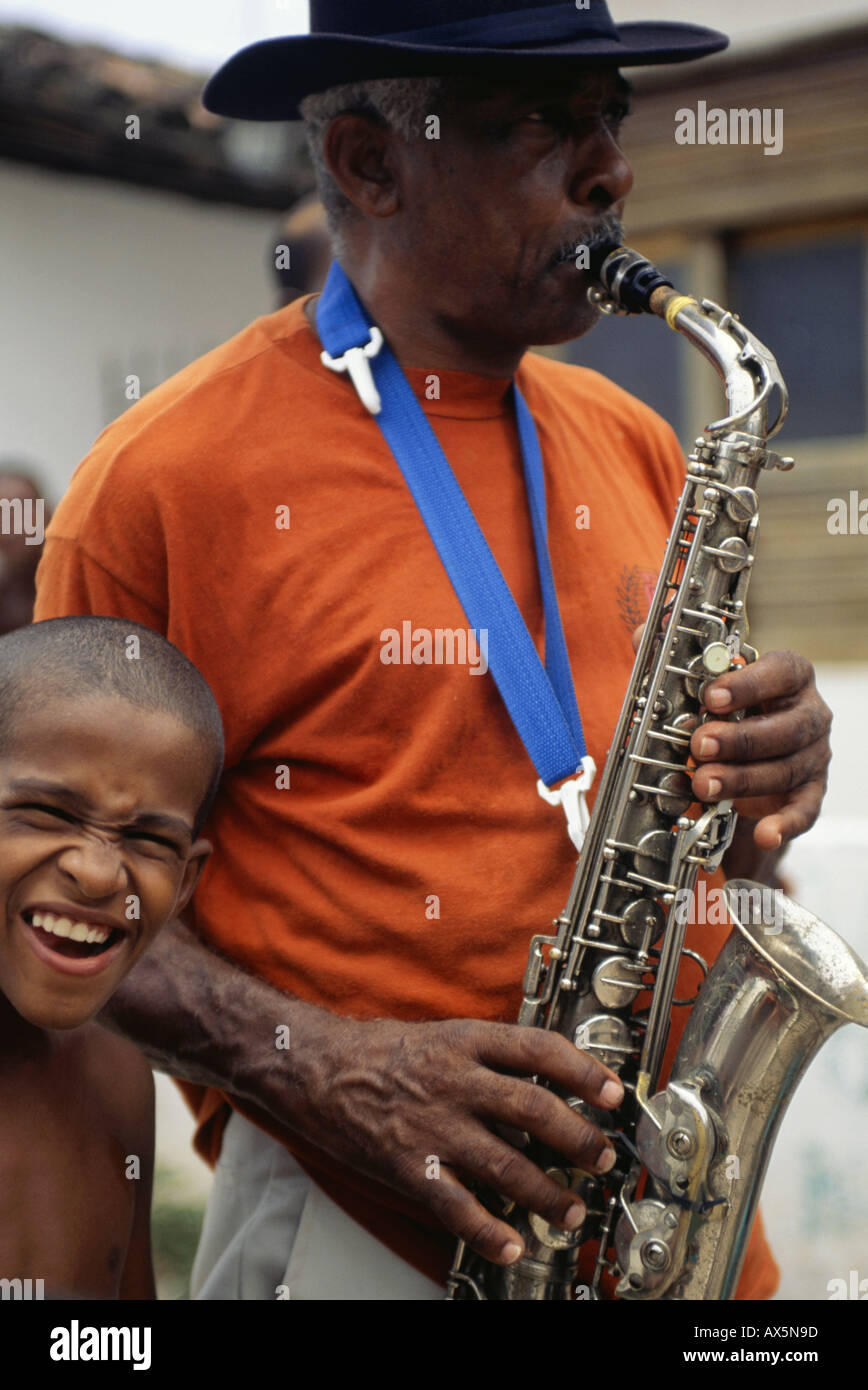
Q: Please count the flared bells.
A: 1